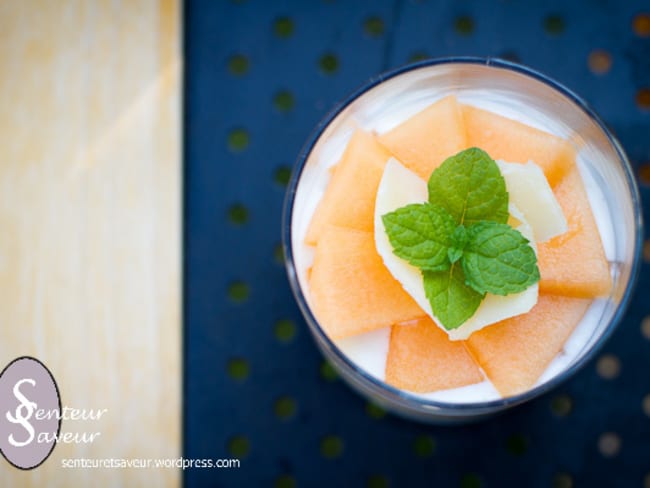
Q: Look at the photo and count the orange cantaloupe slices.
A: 7